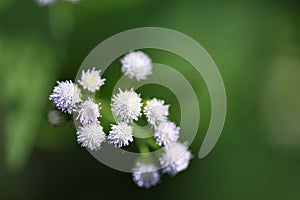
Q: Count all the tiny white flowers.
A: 11